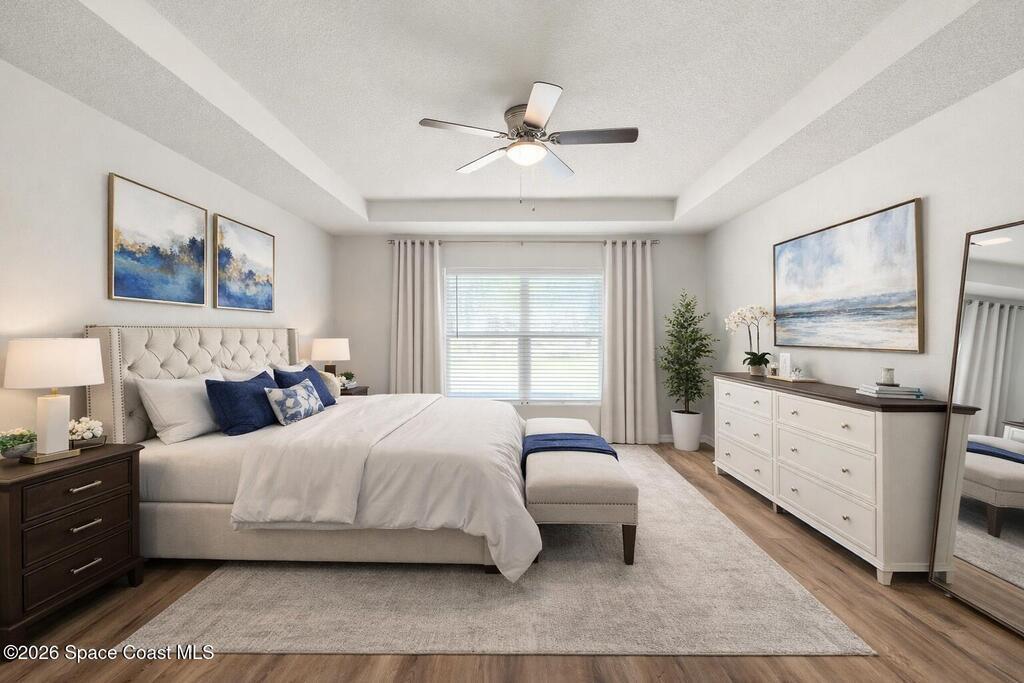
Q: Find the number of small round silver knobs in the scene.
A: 12